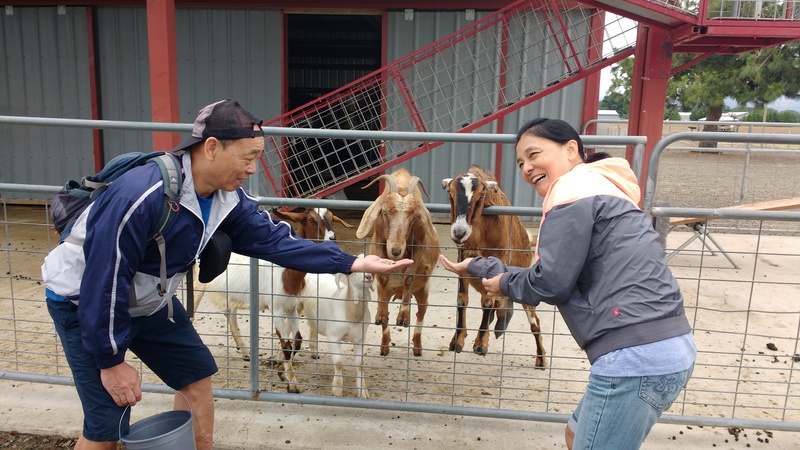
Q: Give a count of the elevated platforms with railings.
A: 1